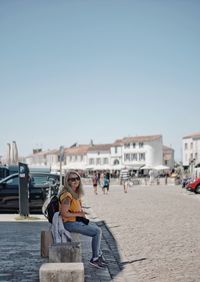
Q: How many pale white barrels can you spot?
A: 0